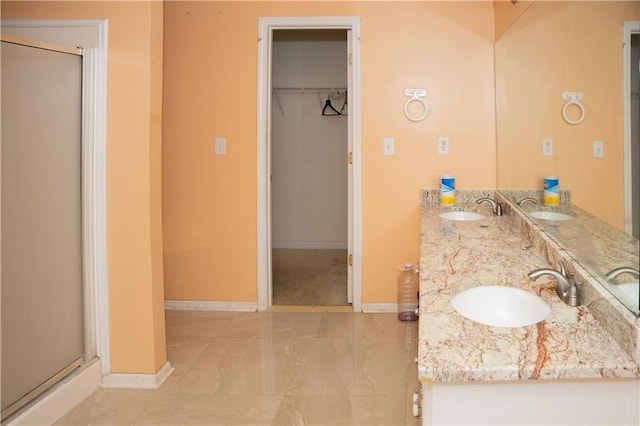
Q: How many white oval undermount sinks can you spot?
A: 2